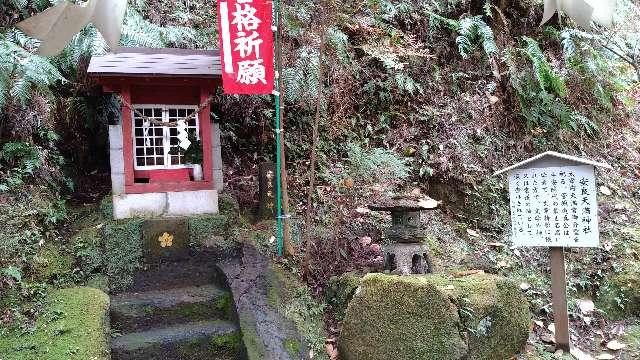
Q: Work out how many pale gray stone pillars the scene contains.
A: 2